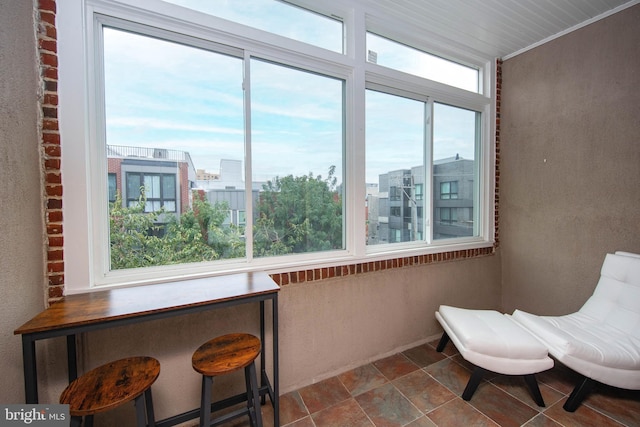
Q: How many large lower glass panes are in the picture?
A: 4